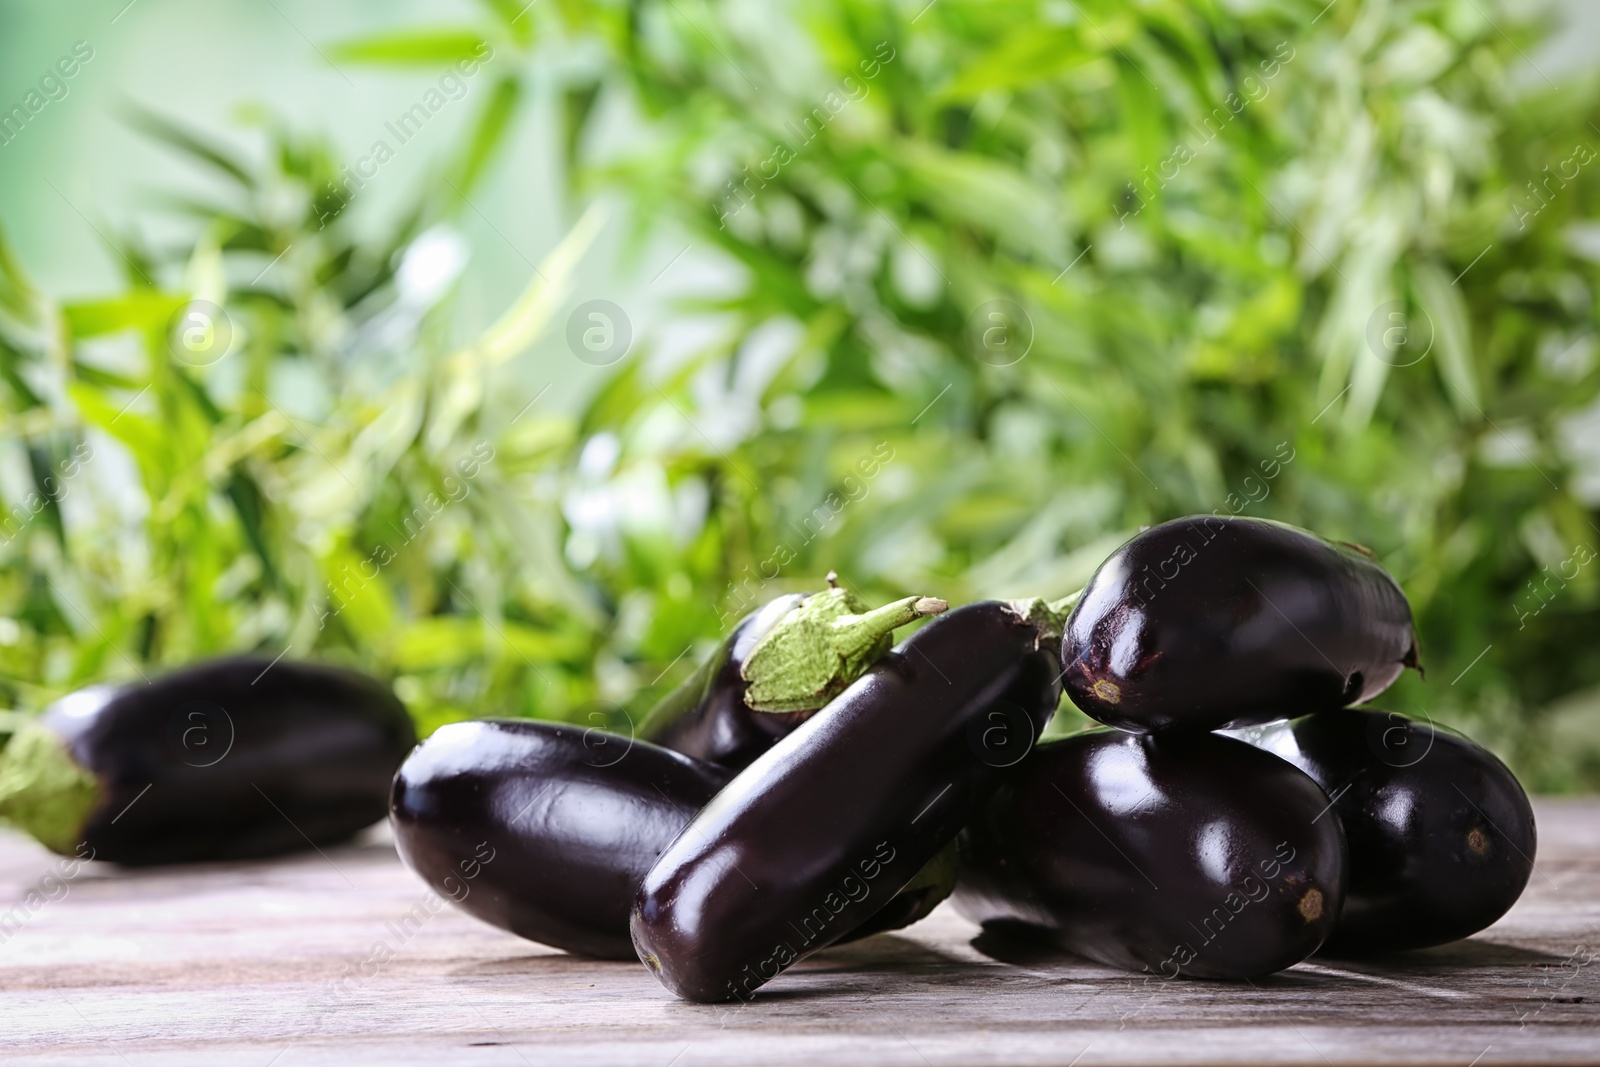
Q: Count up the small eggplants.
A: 7